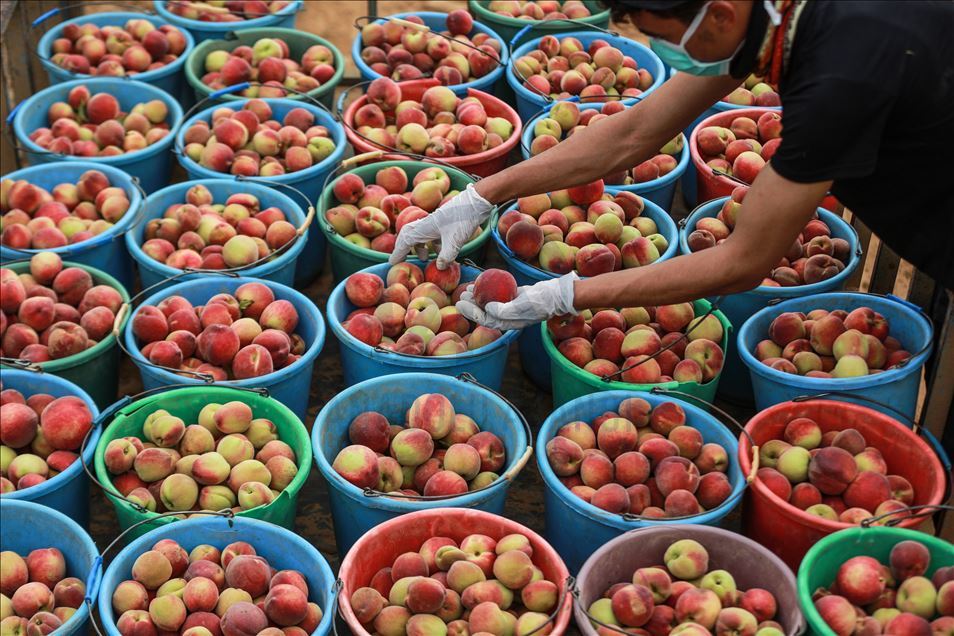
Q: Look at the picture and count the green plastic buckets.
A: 7